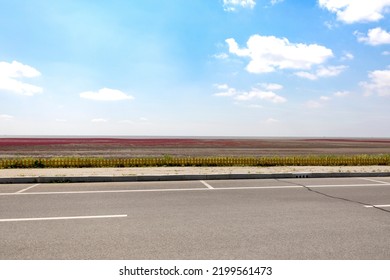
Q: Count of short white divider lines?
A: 3